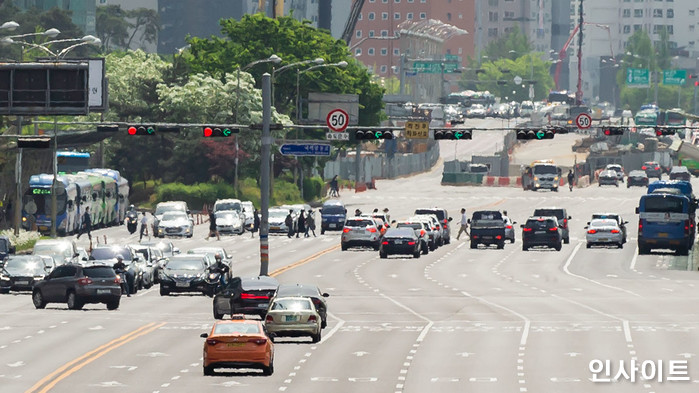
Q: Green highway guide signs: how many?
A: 3